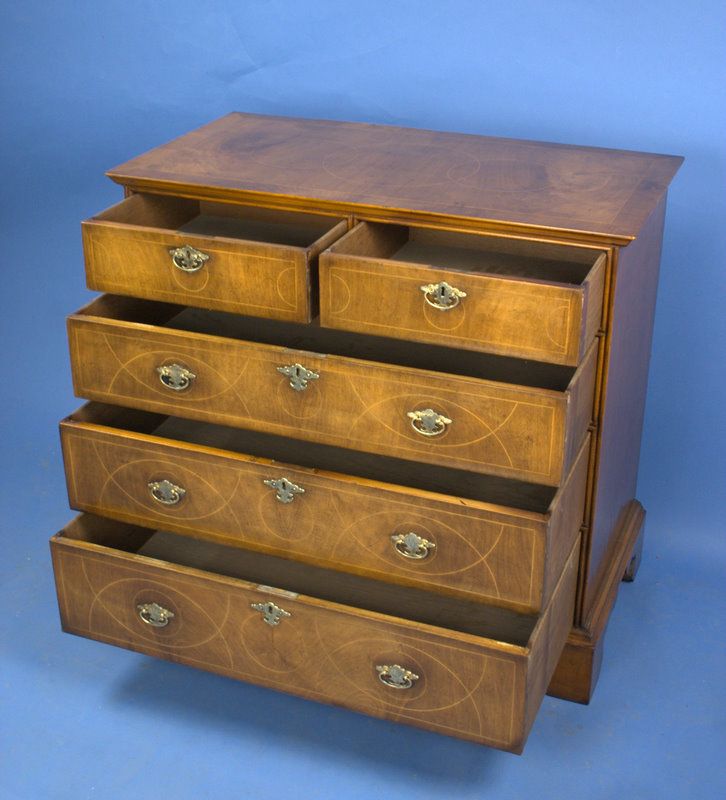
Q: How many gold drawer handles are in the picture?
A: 8